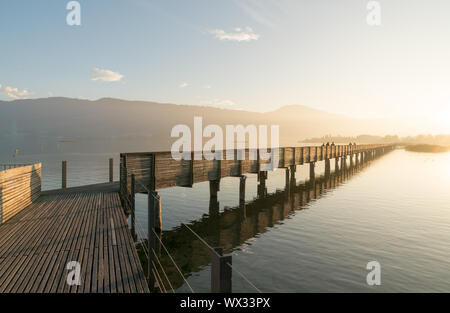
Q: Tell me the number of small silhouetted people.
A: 5